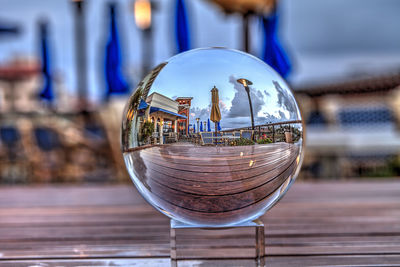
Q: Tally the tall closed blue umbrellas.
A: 4